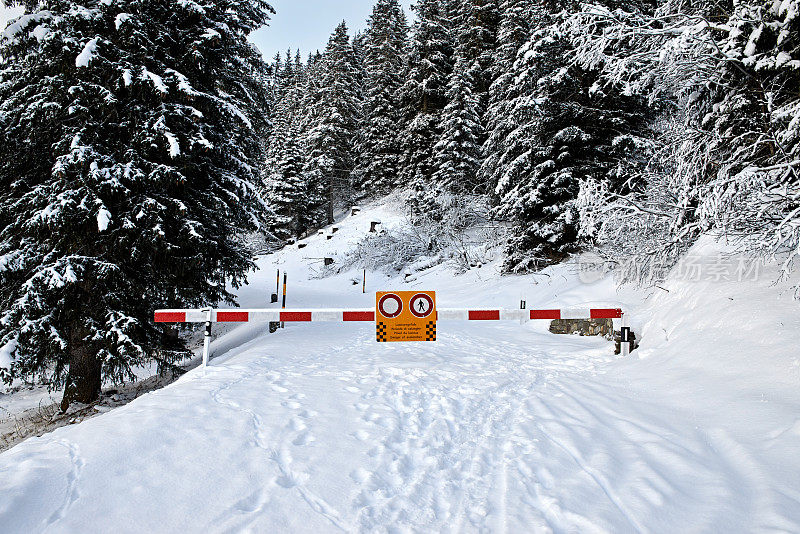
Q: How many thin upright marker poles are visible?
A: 3